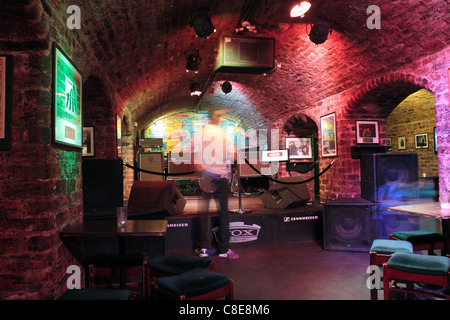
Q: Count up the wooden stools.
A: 7